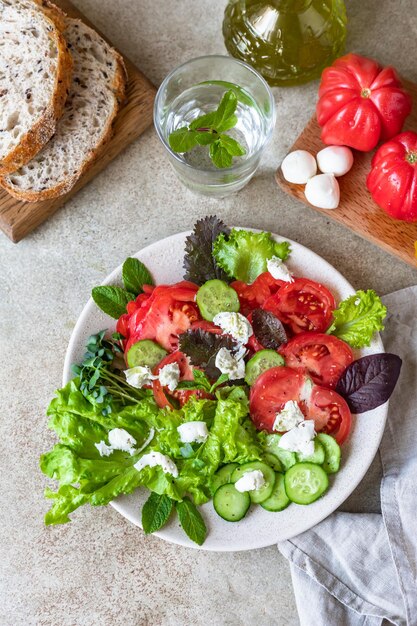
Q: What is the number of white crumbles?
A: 11